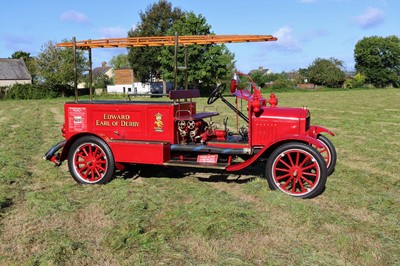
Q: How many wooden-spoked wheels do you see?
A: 3